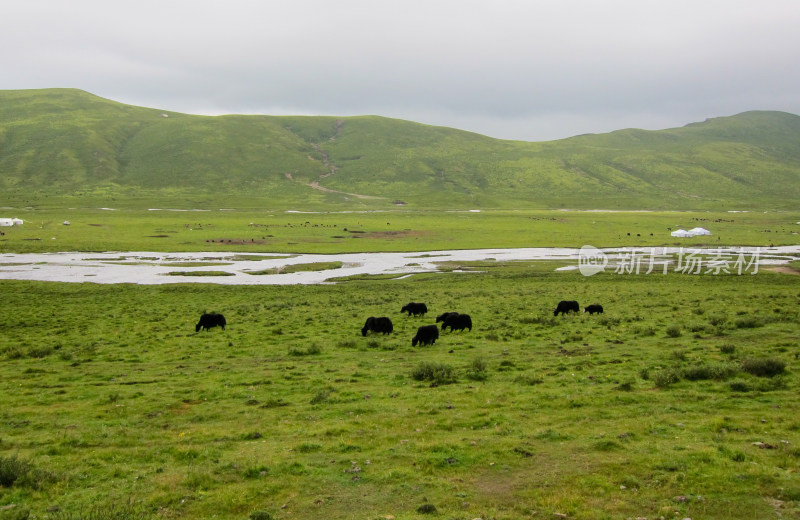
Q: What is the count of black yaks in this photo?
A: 8